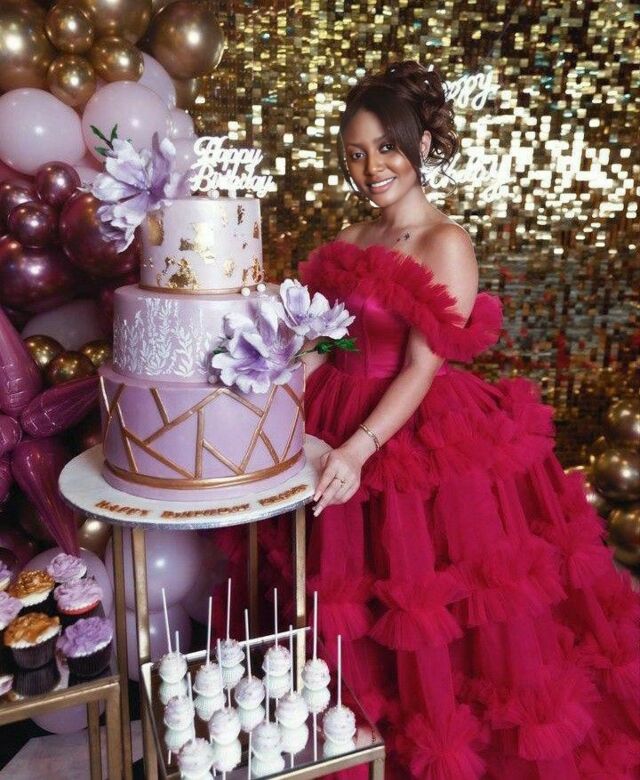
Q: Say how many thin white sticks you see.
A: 12